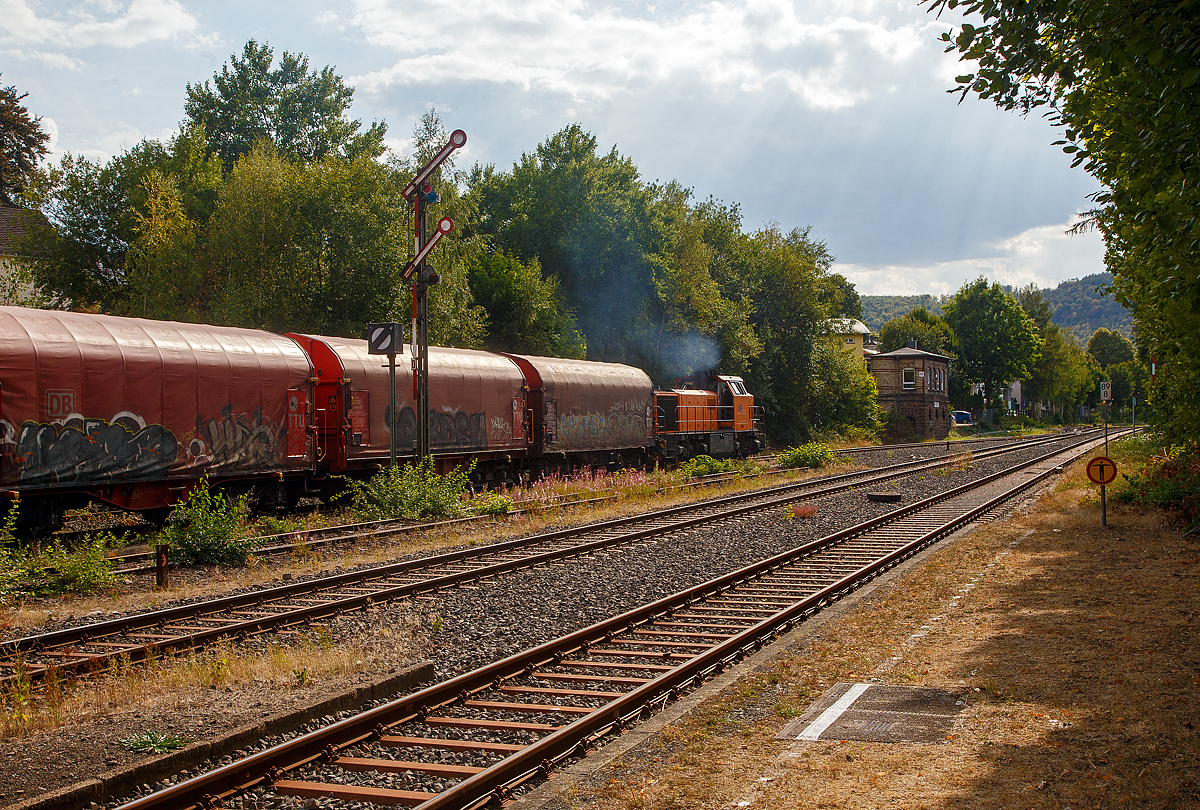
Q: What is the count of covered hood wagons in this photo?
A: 3